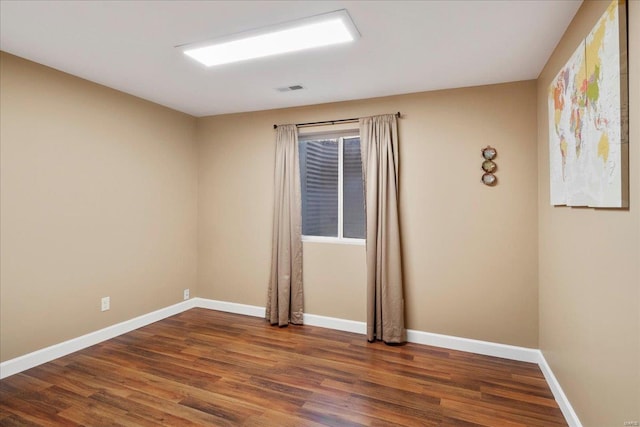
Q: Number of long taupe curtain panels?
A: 2